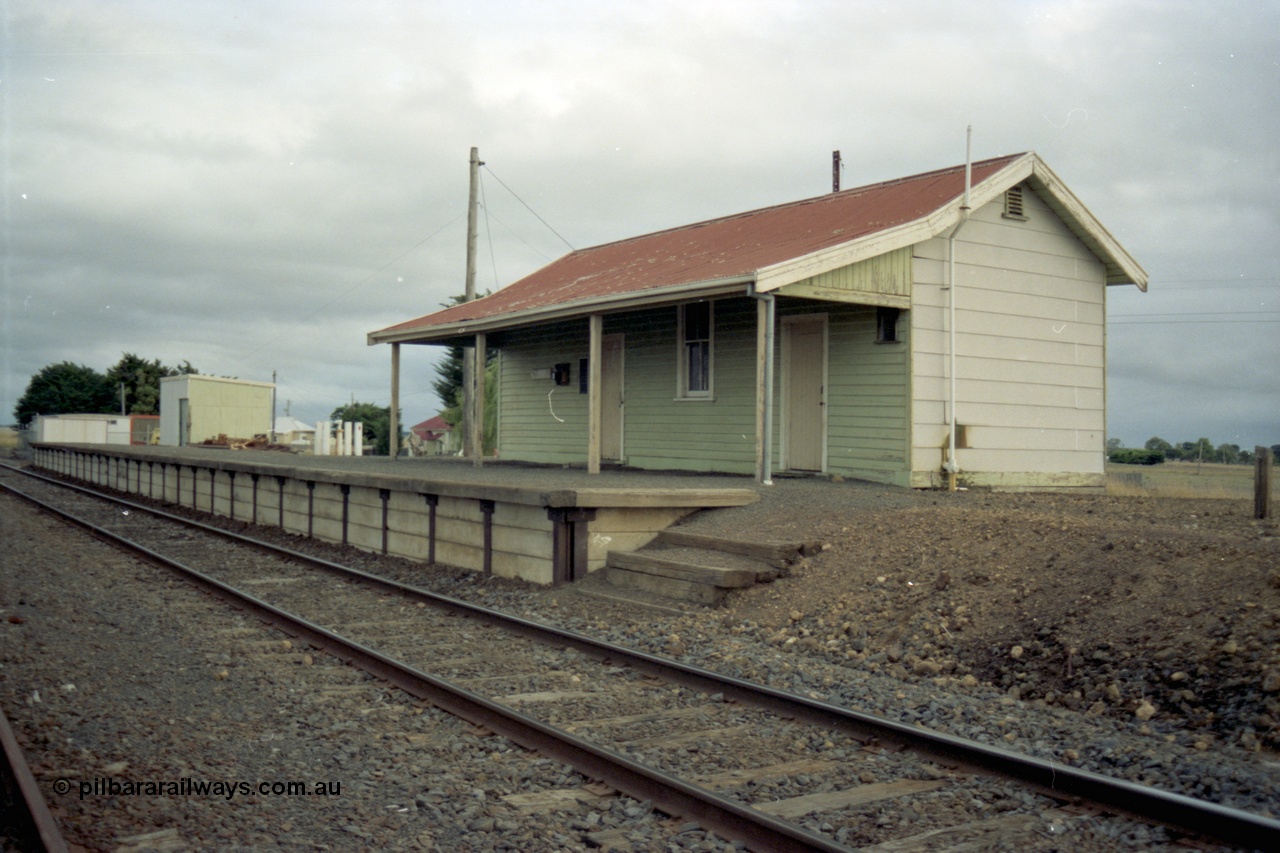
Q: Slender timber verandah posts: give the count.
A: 4